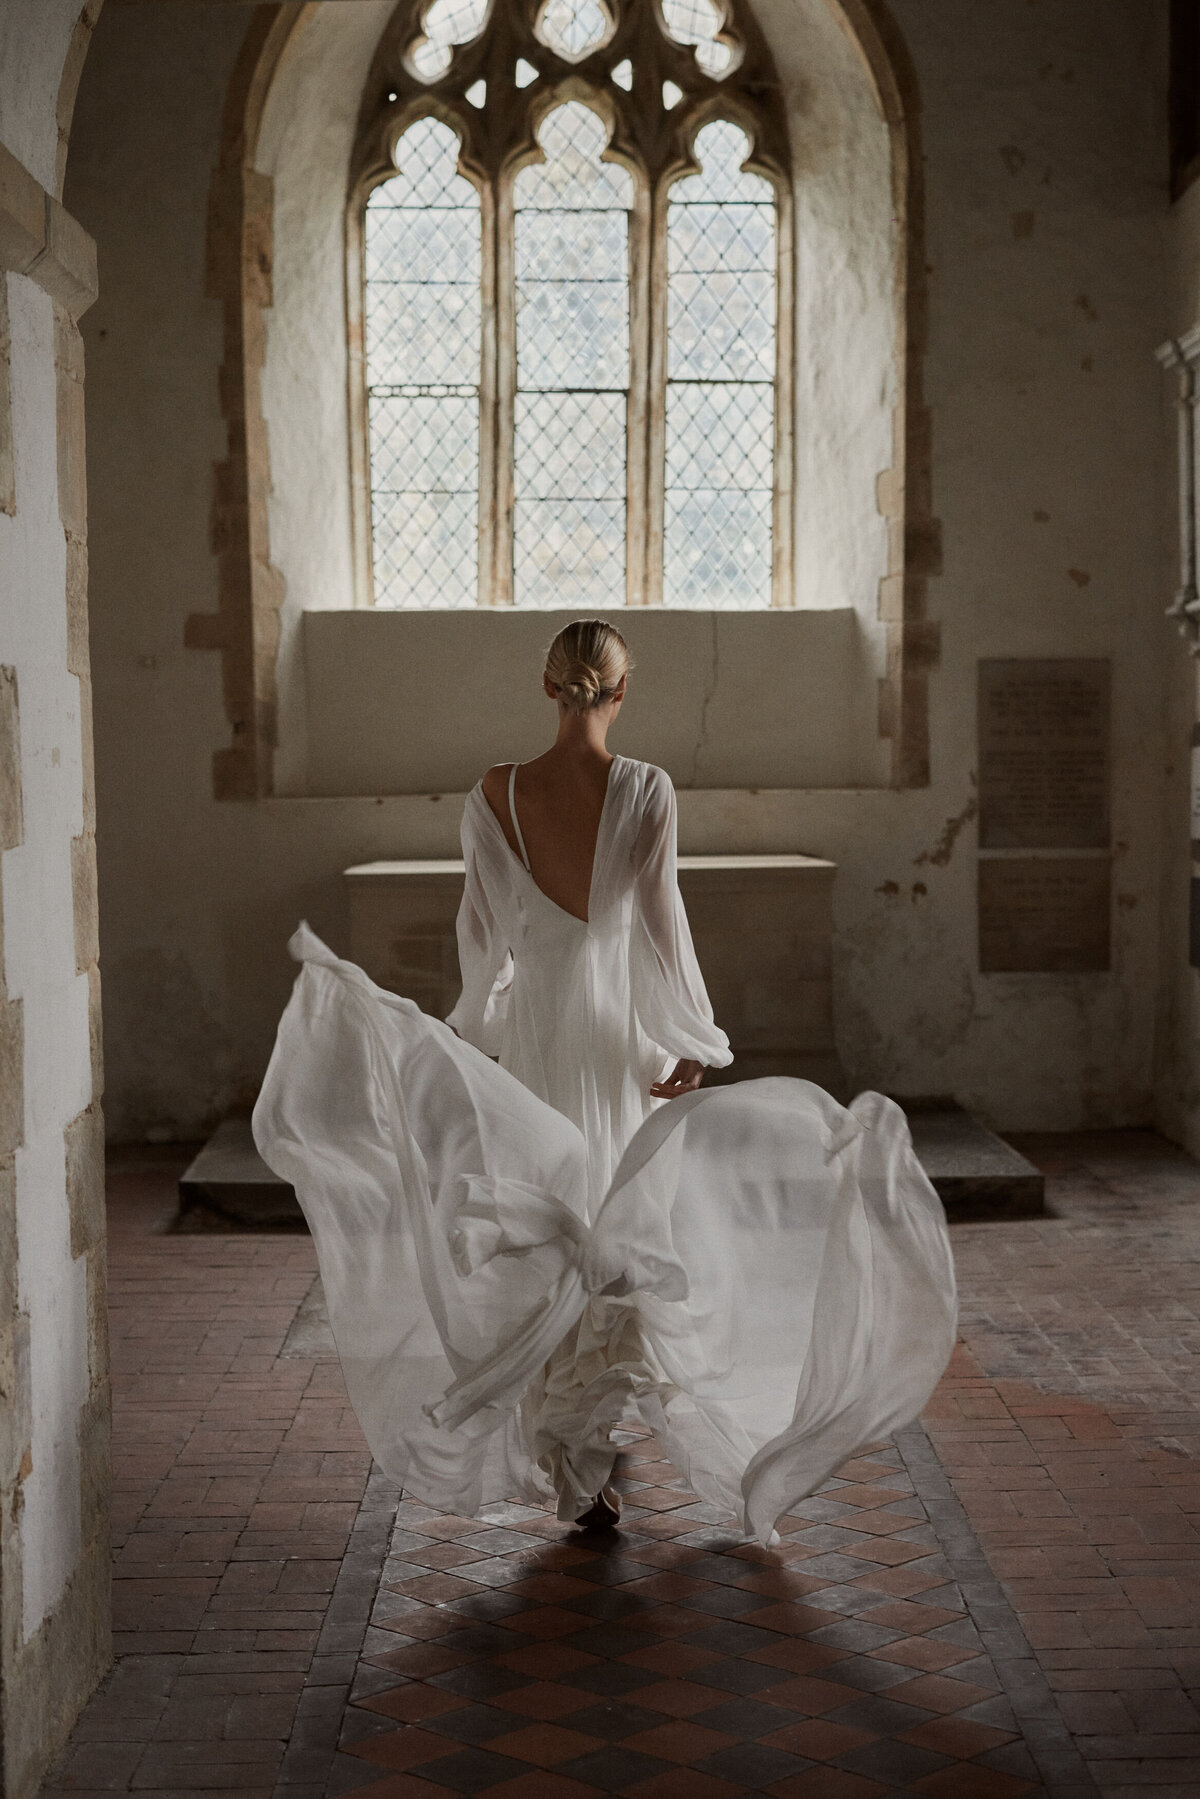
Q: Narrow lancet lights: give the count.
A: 3